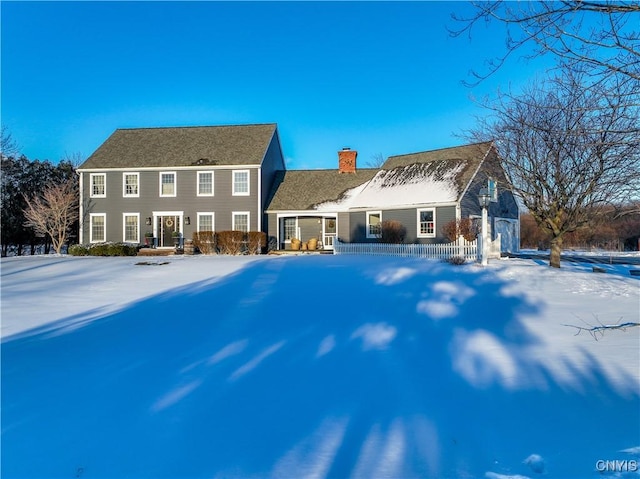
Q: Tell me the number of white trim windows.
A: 13